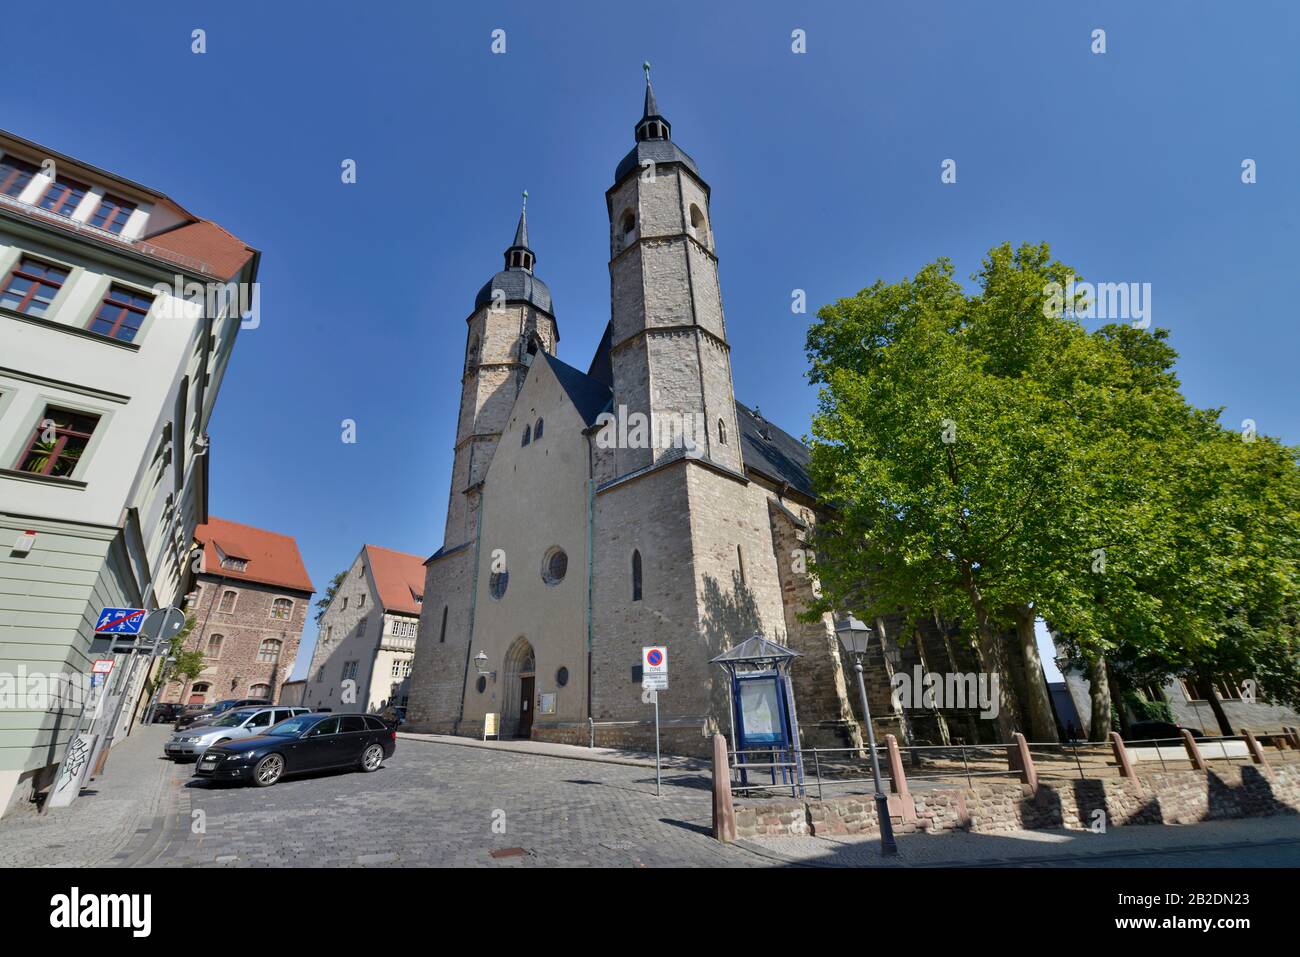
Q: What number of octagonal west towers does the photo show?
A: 2